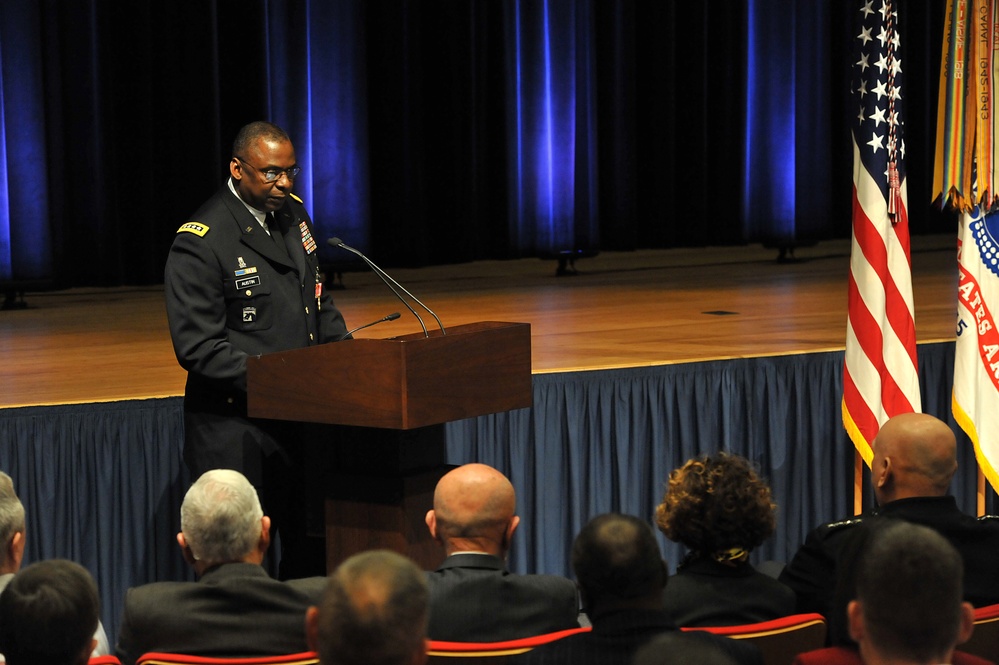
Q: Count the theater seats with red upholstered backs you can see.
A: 5